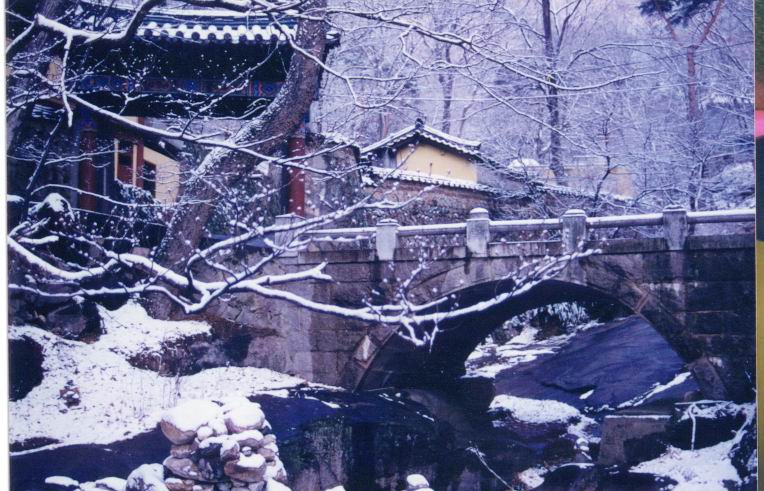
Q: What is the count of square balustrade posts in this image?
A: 5